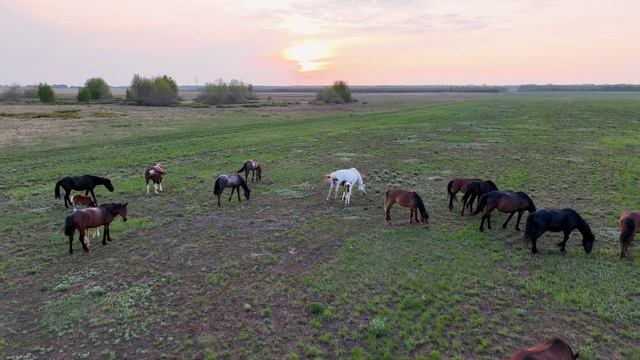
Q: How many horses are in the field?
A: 15